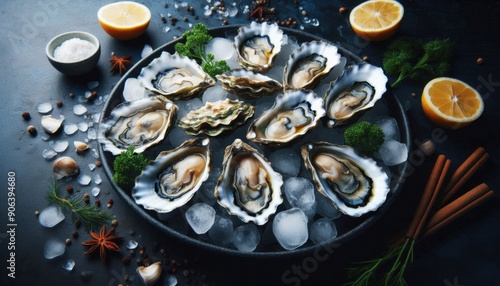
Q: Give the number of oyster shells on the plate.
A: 11